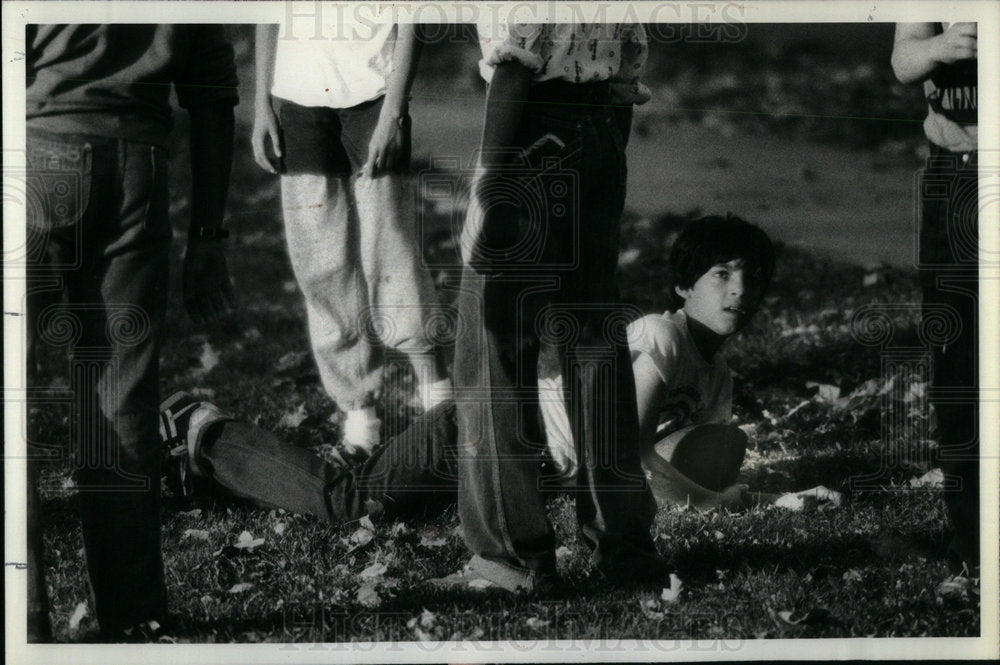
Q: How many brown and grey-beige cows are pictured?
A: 0